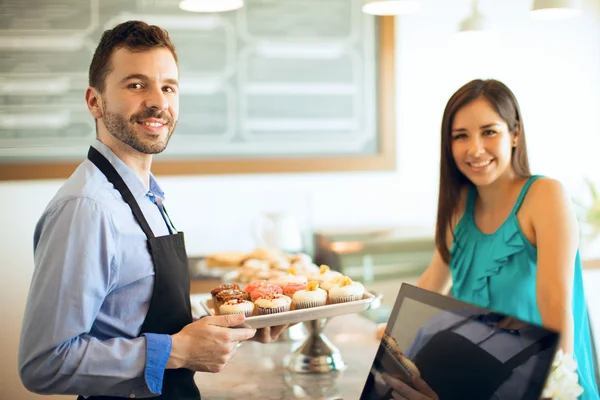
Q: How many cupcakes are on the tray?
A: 12